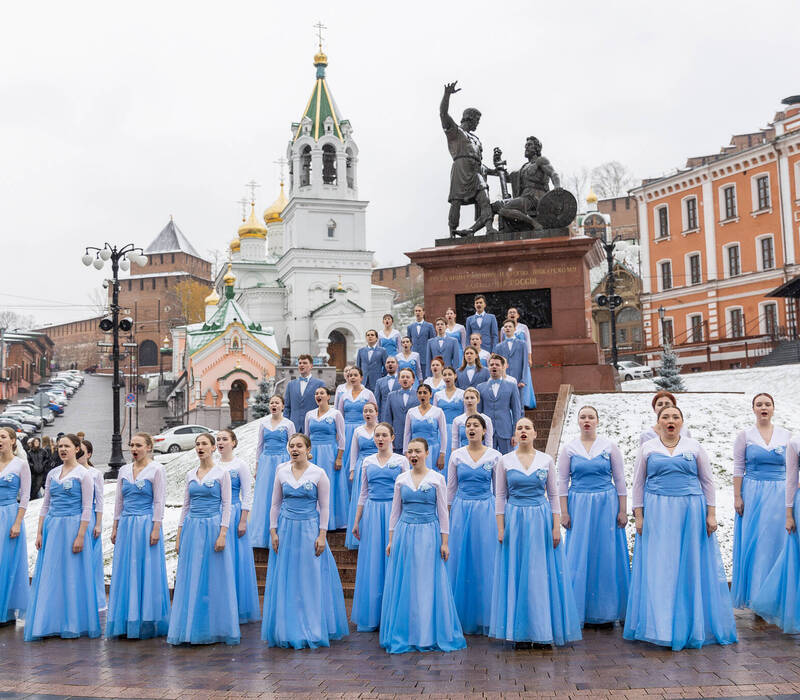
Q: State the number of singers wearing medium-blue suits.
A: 10